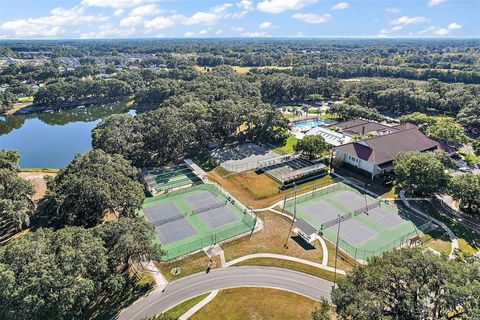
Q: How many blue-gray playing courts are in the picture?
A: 4